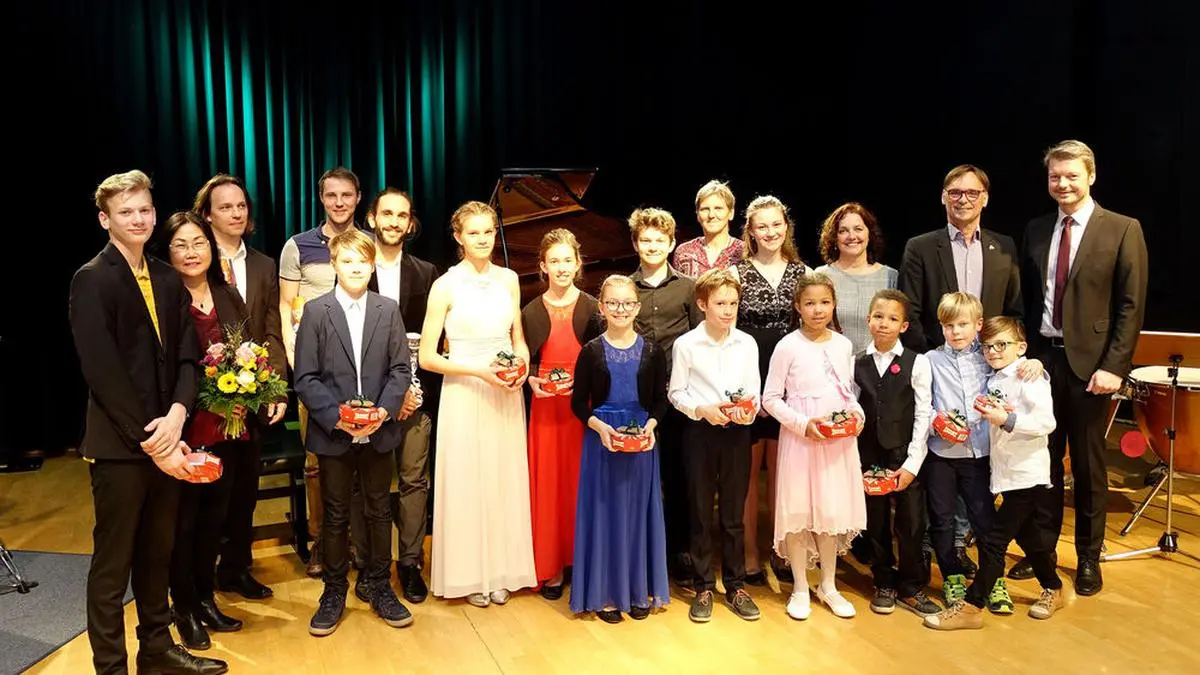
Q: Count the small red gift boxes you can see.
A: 10